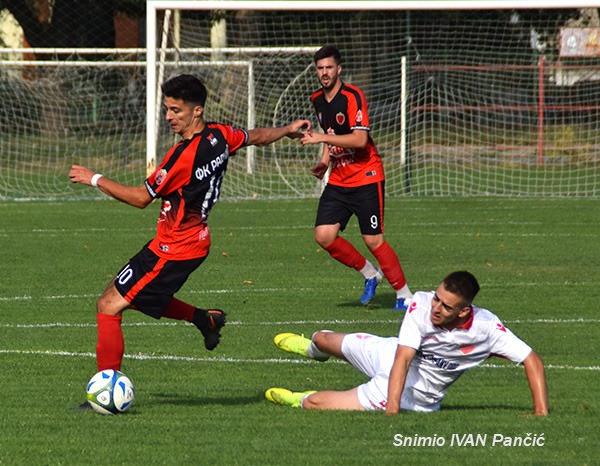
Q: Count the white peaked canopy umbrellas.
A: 0